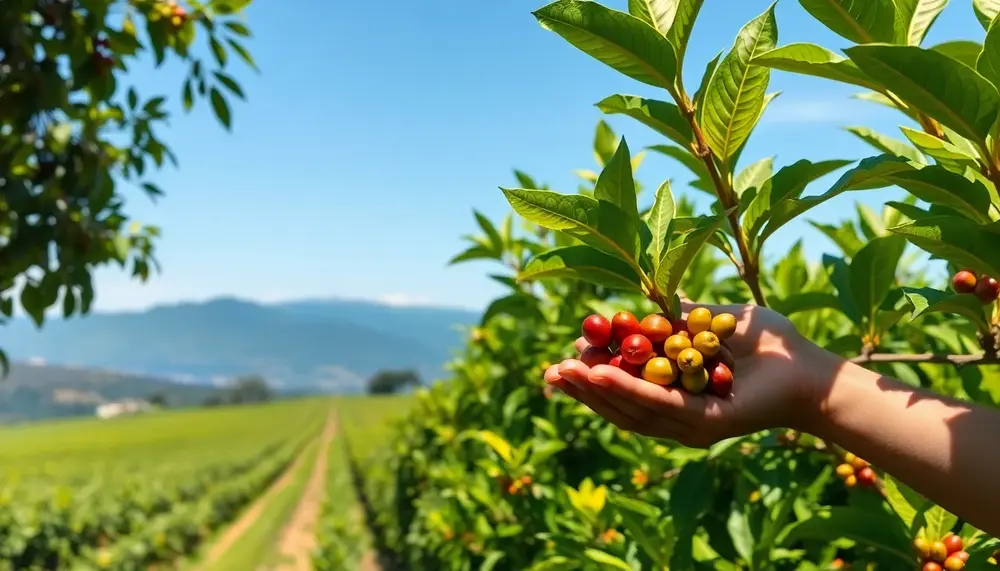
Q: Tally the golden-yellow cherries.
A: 7